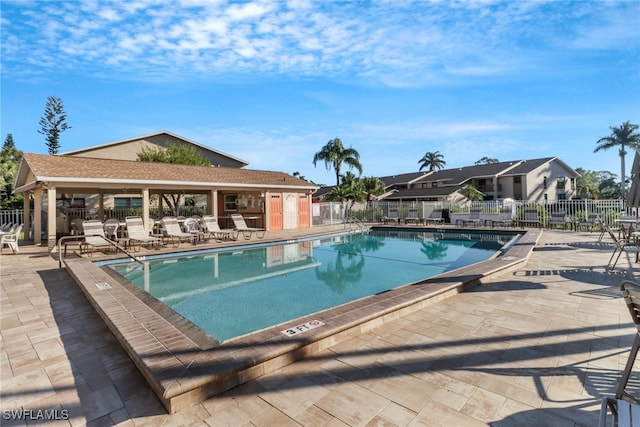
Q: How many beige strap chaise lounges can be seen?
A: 5